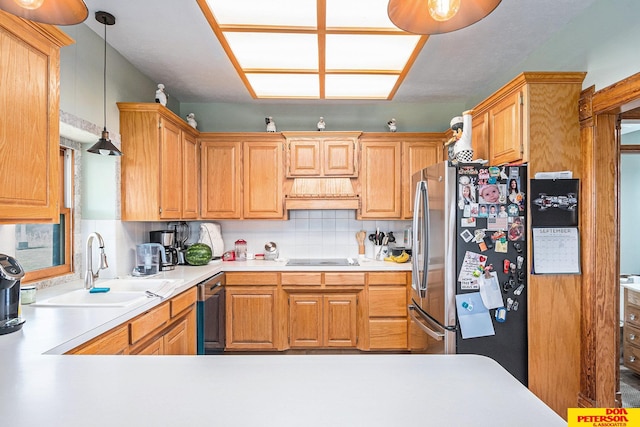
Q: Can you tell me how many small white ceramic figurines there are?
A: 5